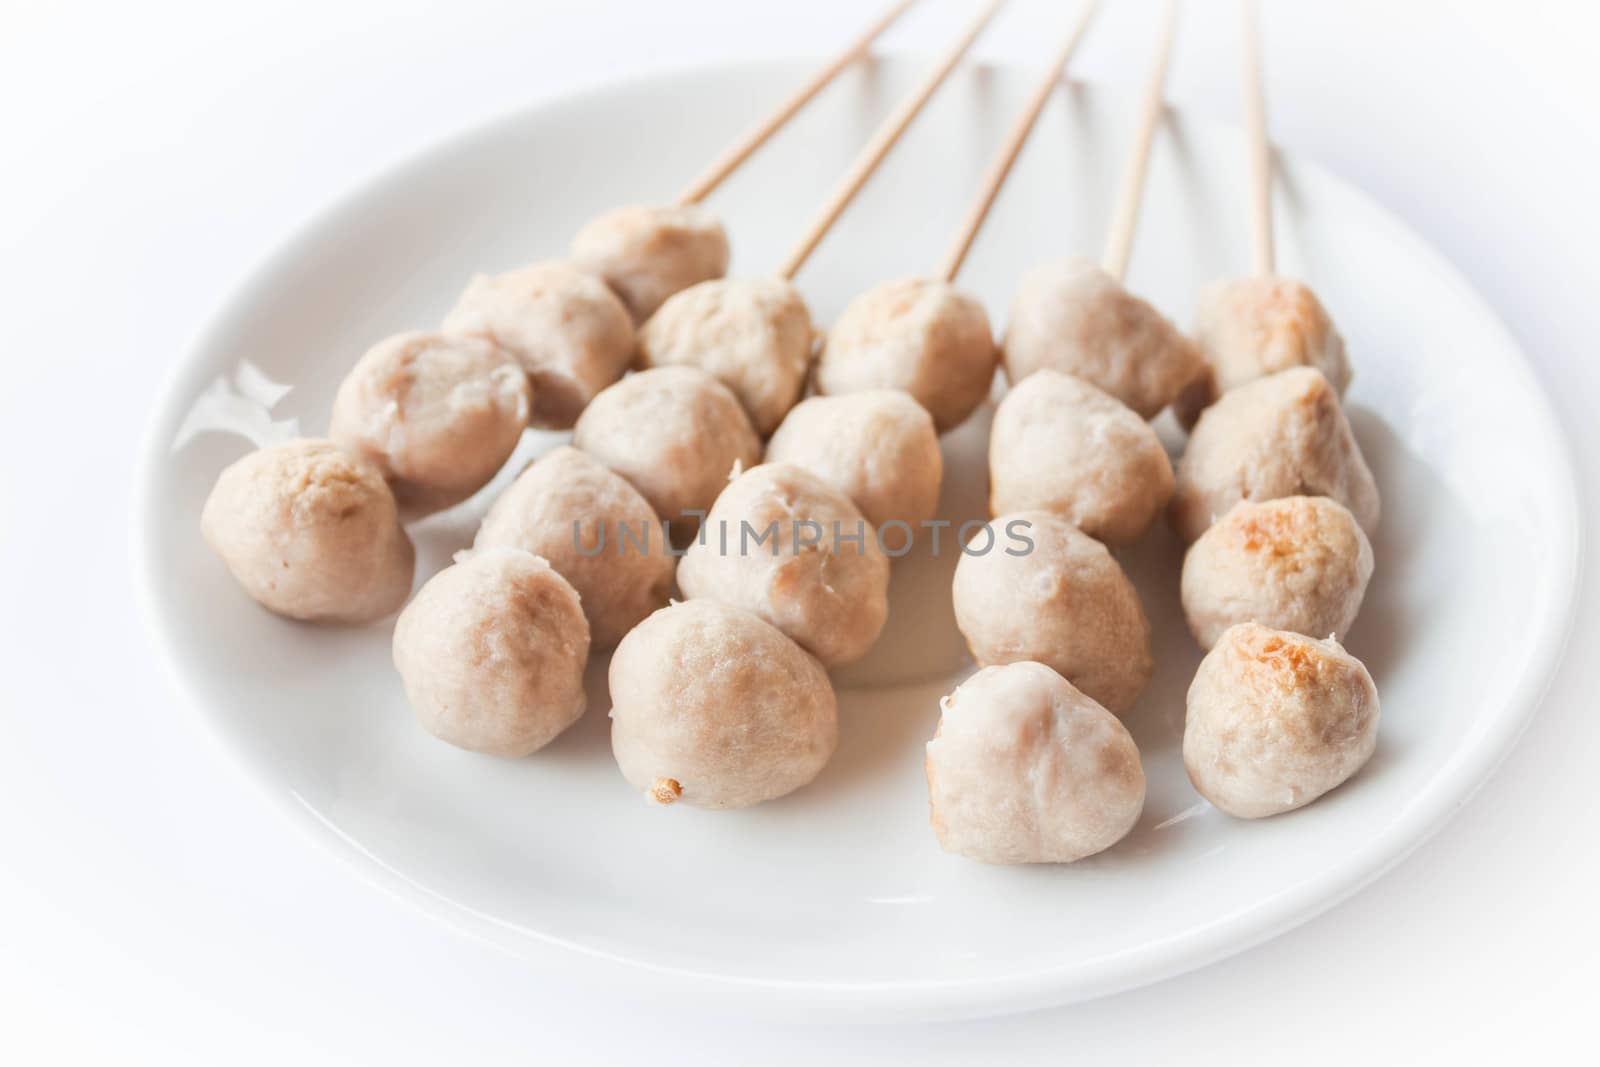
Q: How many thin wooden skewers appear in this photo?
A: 5